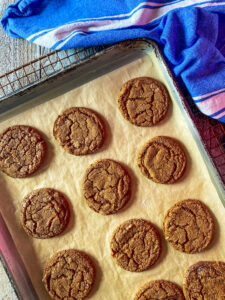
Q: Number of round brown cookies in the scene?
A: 11